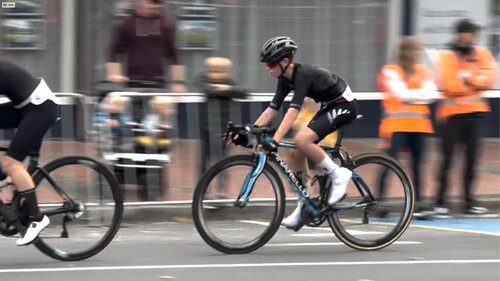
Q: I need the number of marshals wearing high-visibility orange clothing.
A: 2